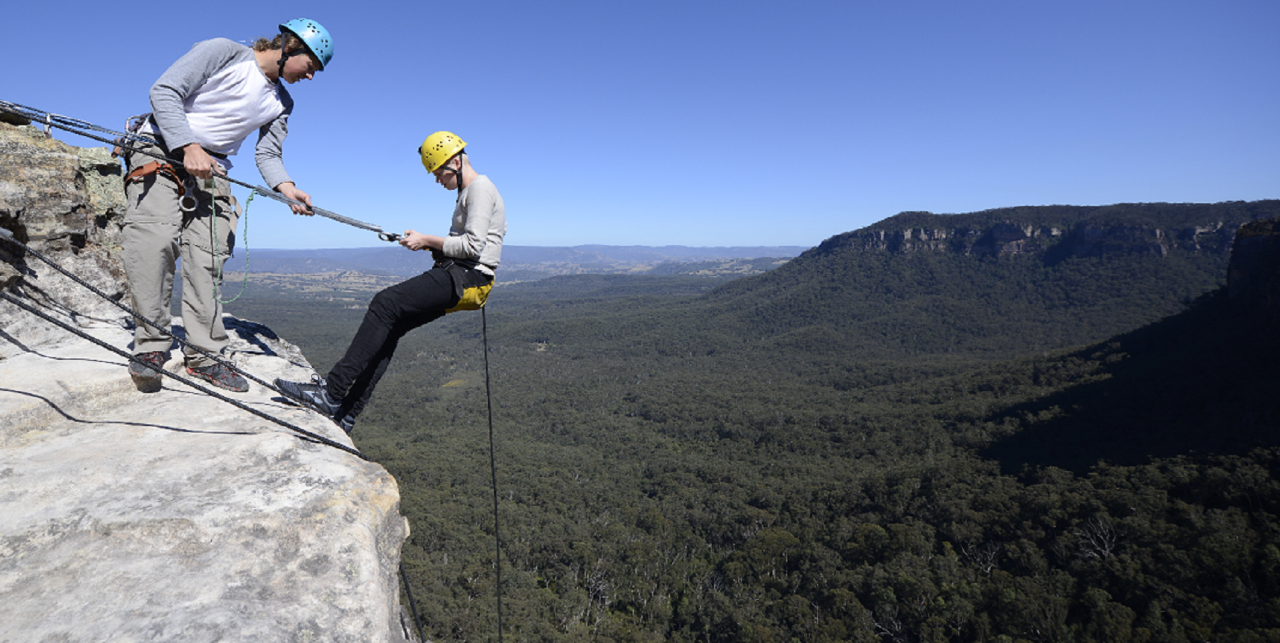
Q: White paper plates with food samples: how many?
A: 0